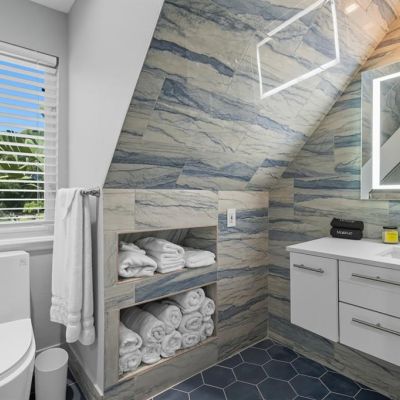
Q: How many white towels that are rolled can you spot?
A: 11